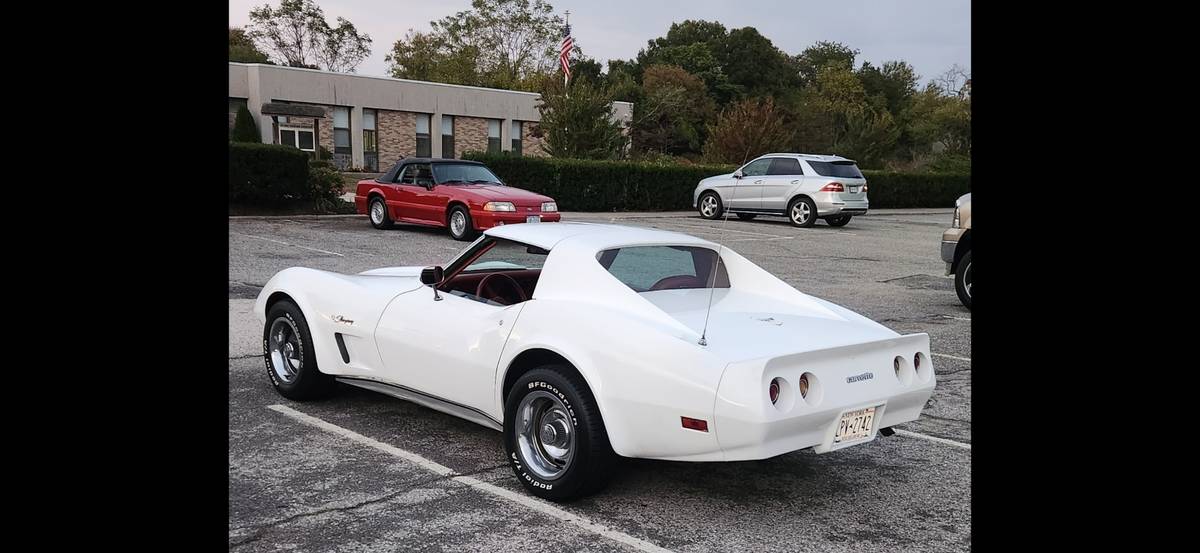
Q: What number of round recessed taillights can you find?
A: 4